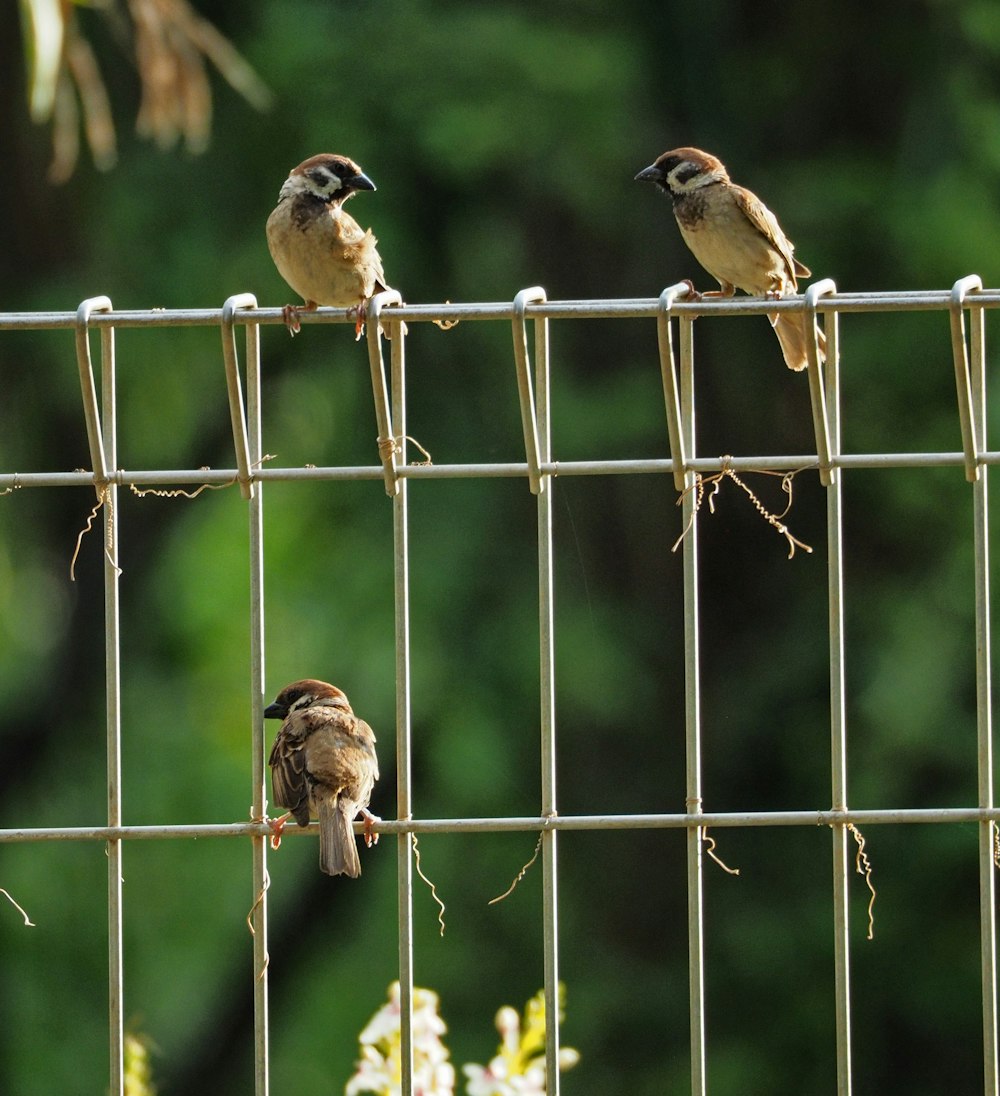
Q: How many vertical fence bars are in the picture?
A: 7